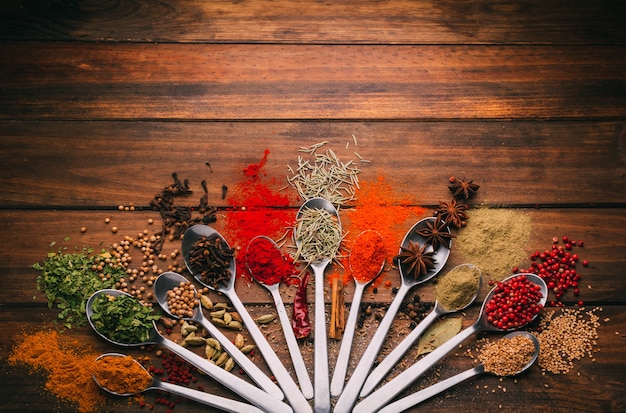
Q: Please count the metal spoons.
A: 11